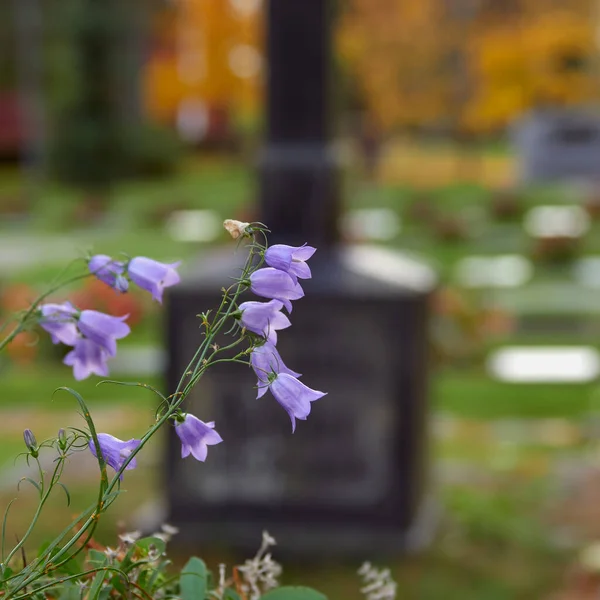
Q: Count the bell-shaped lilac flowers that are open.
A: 12